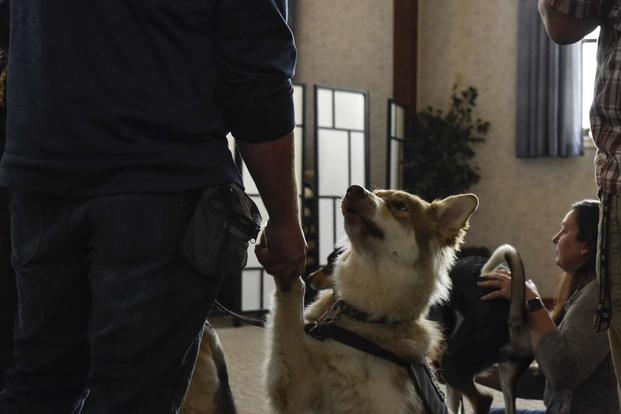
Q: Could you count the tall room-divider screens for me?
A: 3